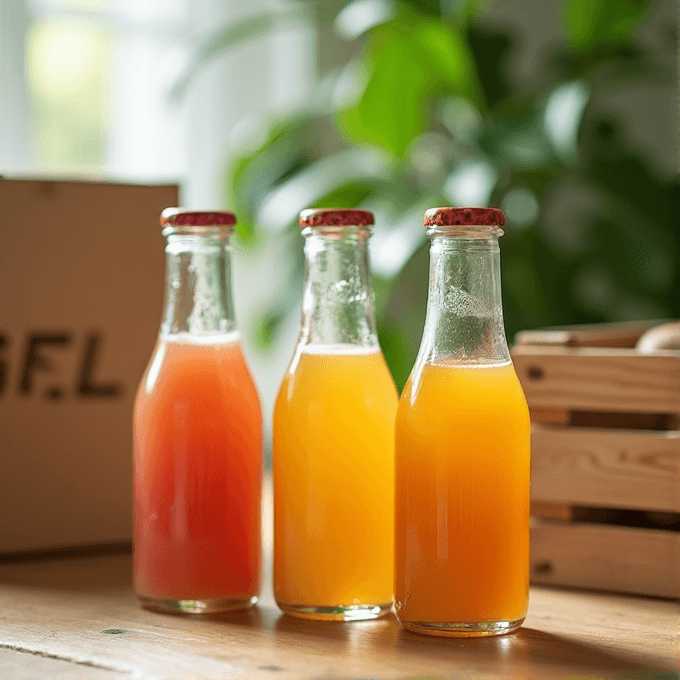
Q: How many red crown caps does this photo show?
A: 3